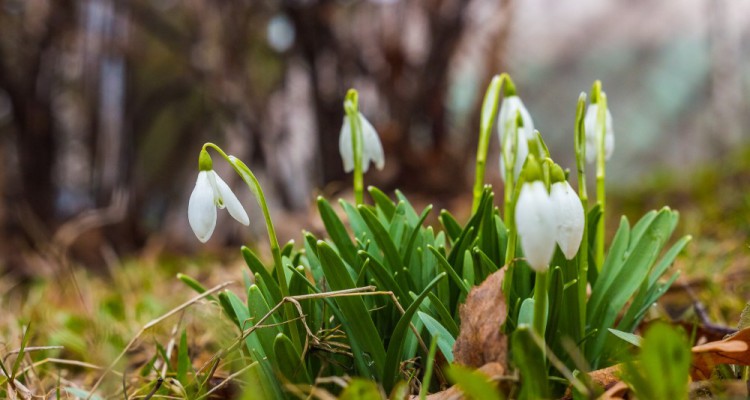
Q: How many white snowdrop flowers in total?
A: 7